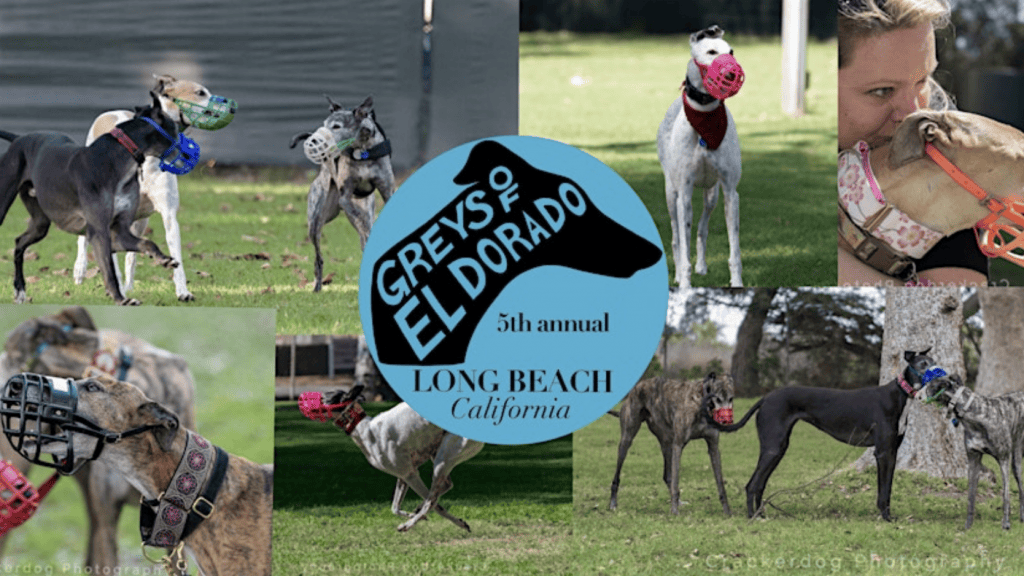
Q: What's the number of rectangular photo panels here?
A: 6